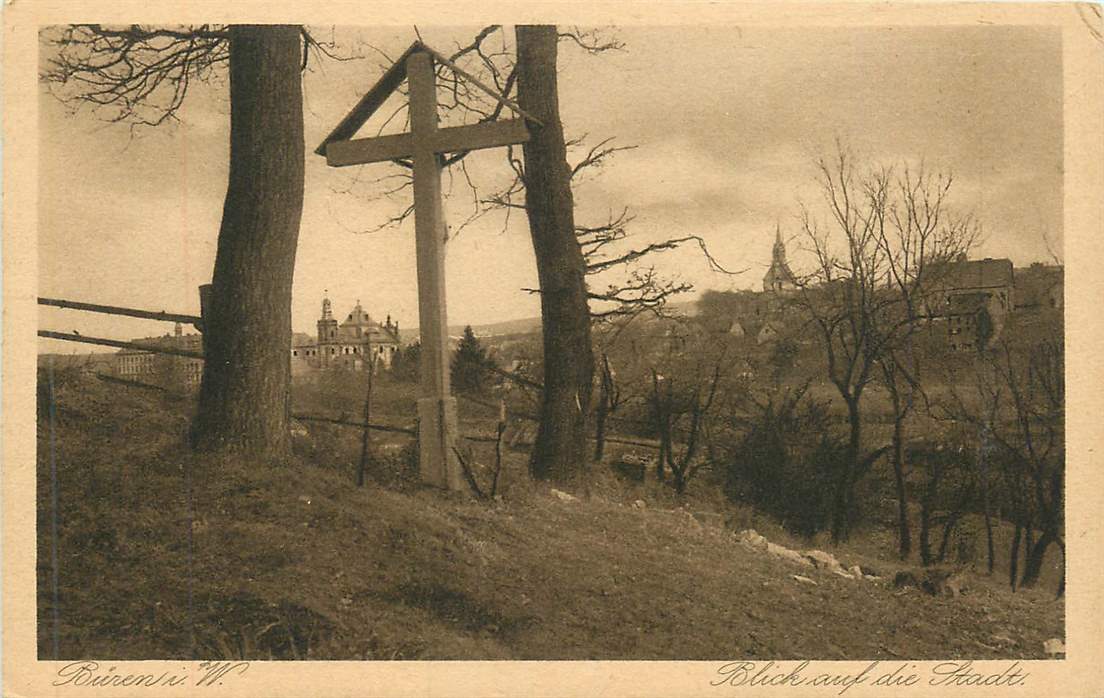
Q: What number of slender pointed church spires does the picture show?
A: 1